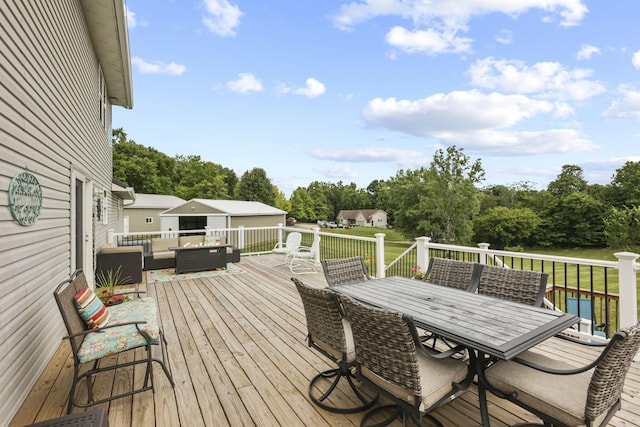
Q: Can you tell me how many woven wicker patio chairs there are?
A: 6